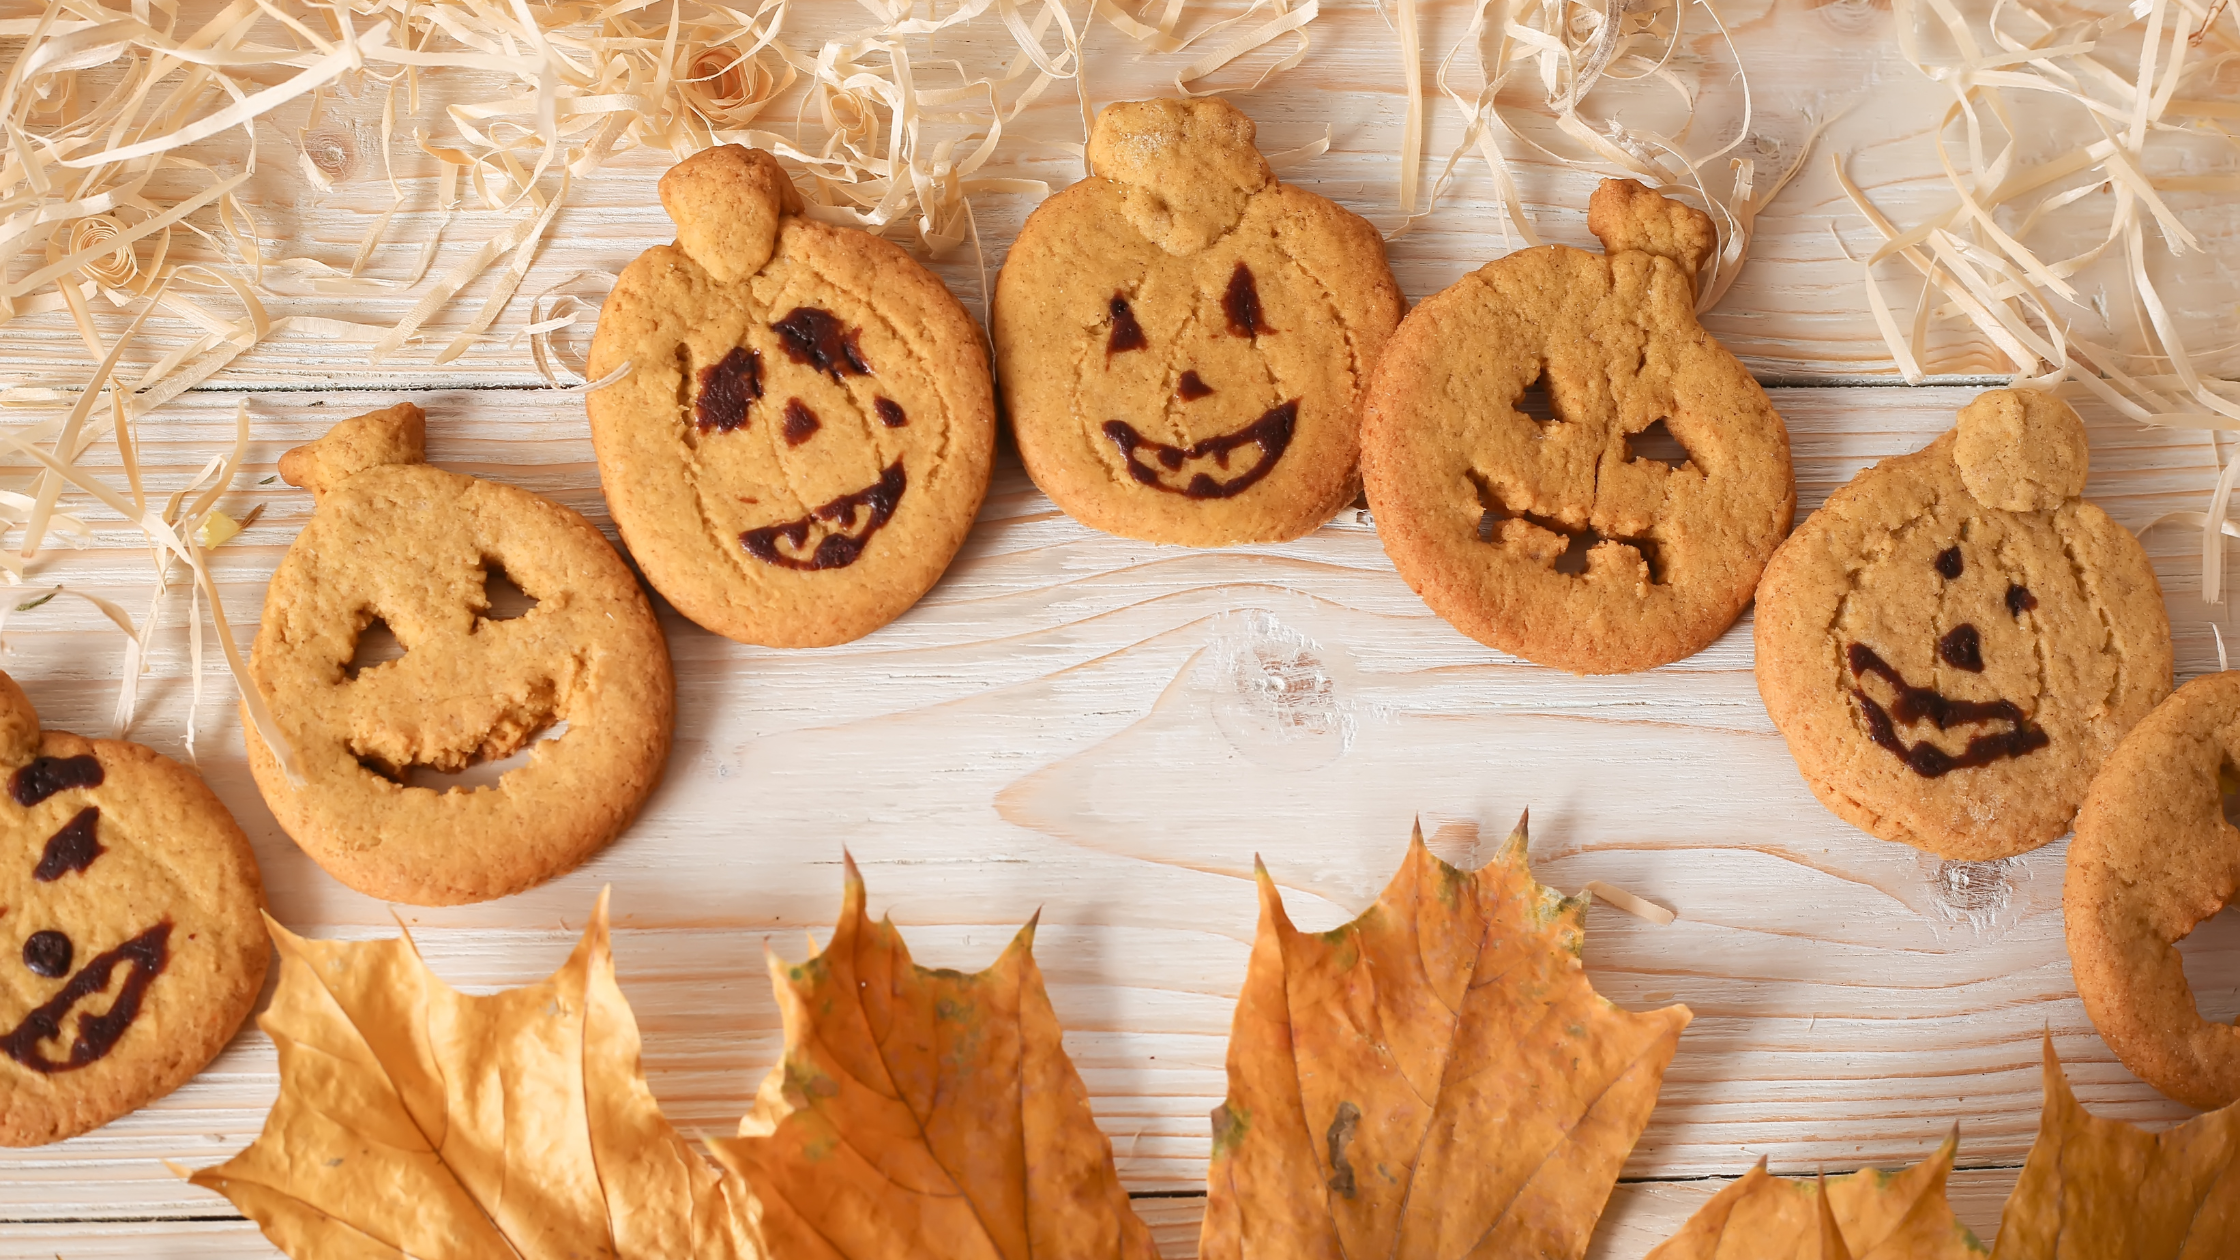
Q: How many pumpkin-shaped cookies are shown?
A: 7